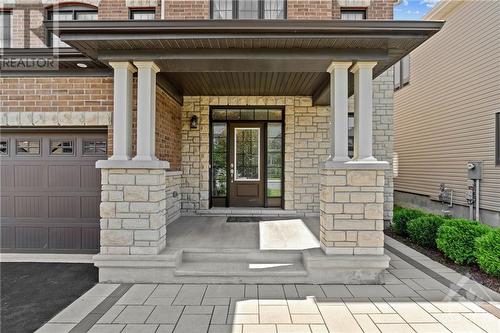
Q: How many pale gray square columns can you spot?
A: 4